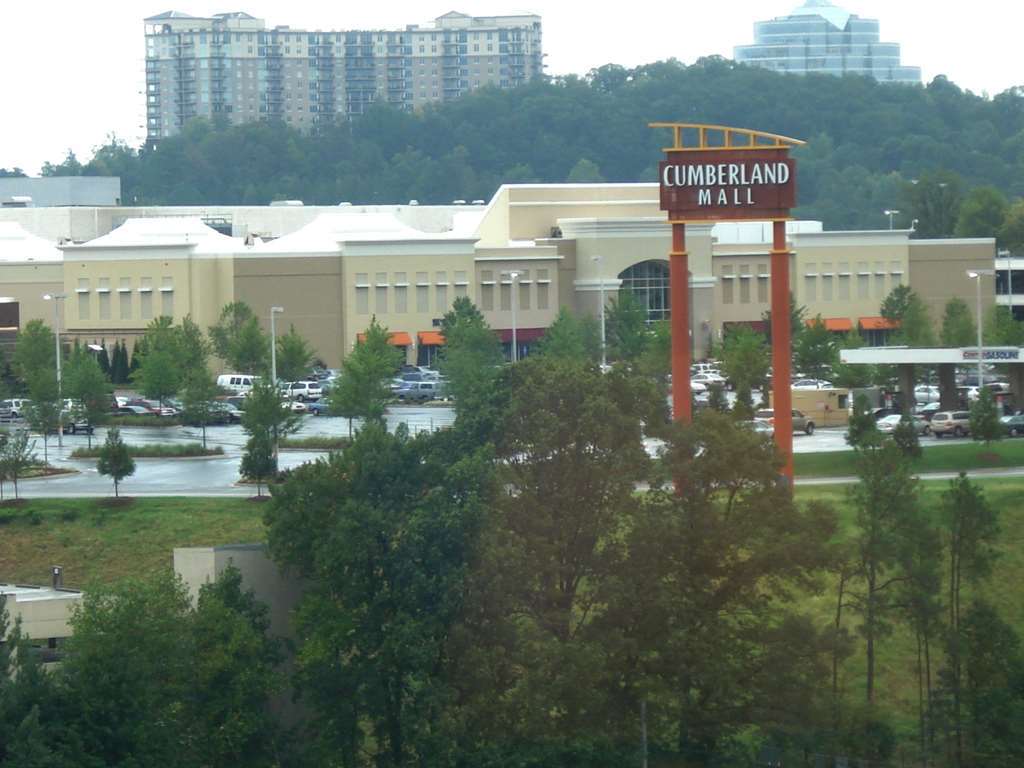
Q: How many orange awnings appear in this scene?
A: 4